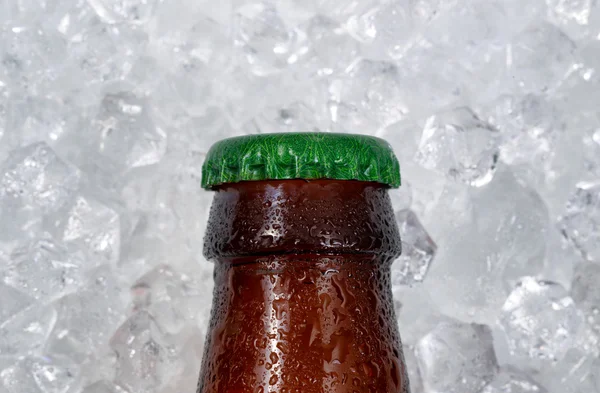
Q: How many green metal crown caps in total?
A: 1